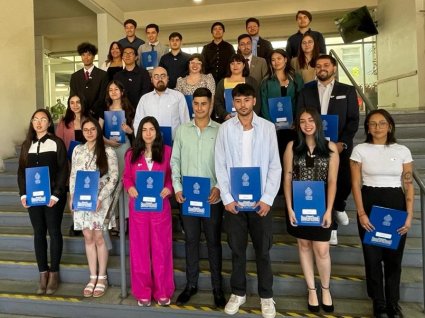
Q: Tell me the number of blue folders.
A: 15